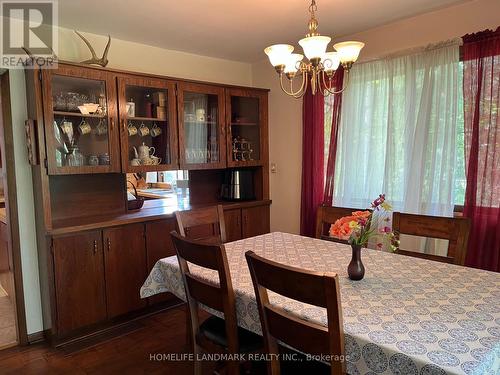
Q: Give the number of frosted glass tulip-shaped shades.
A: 5